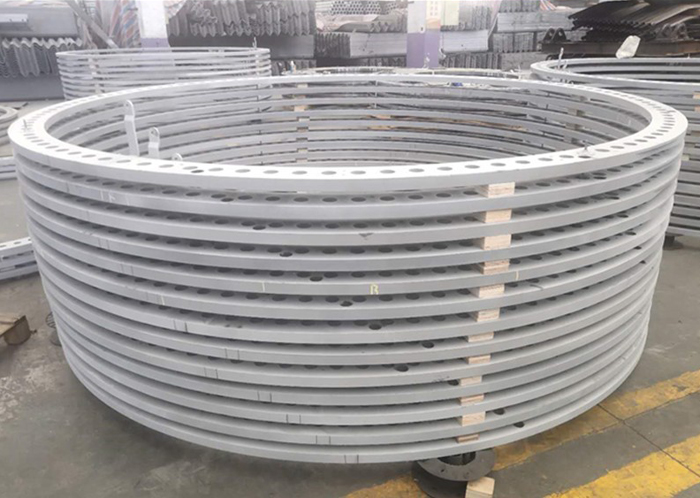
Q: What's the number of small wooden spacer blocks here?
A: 12